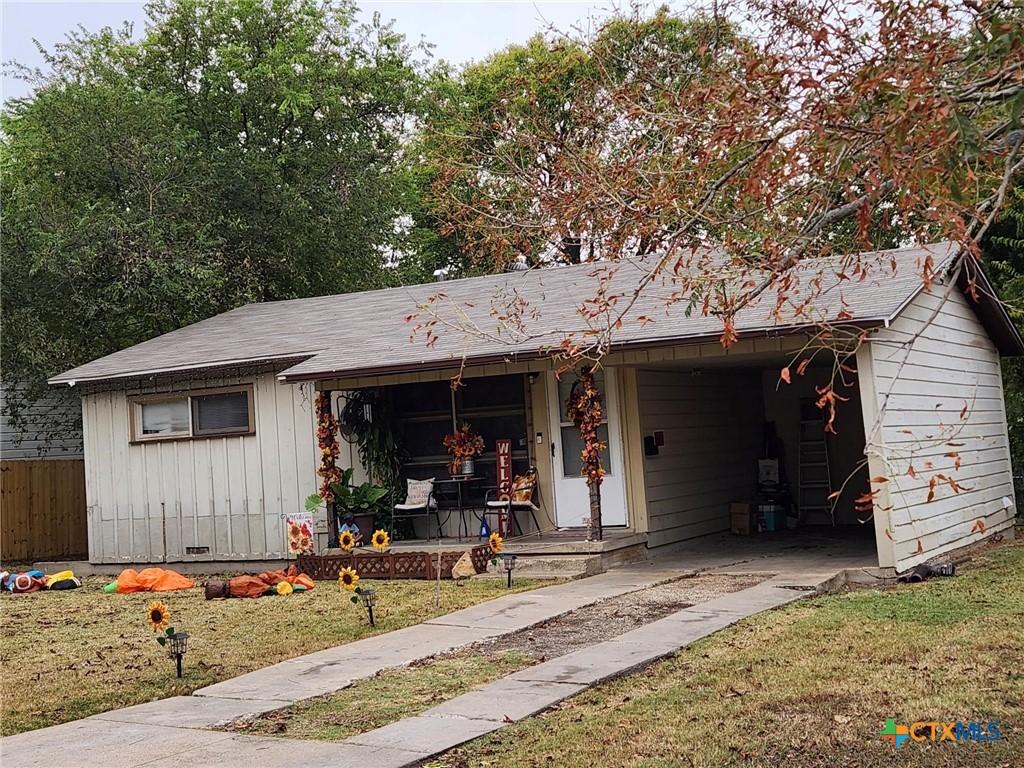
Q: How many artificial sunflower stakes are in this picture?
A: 5